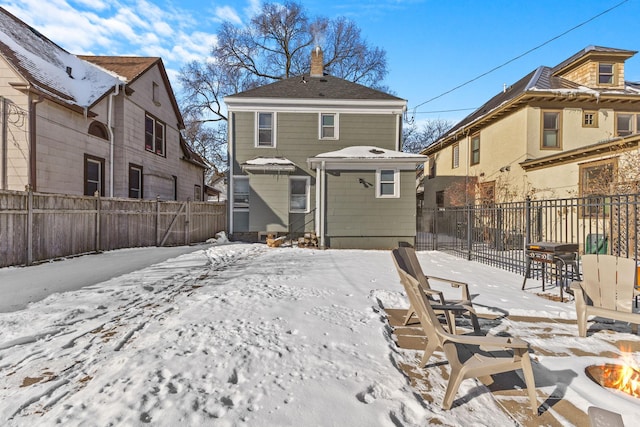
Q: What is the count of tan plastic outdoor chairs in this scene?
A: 3